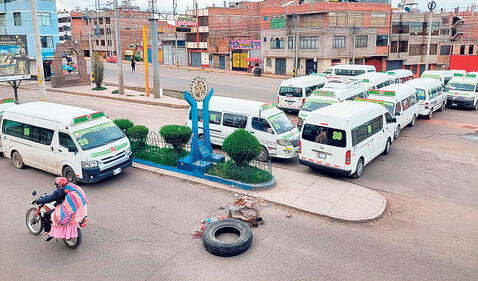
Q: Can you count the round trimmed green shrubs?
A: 4